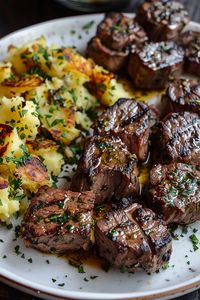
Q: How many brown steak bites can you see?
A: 11